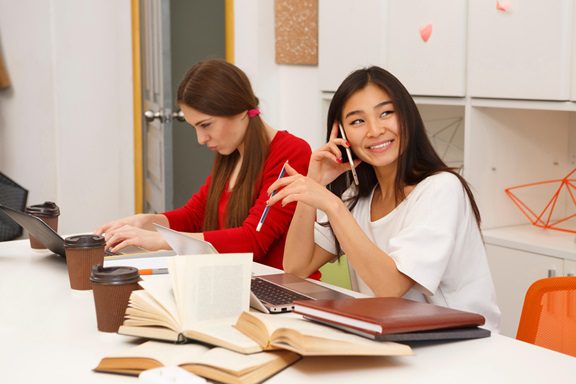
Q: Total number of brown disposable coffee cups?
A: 3